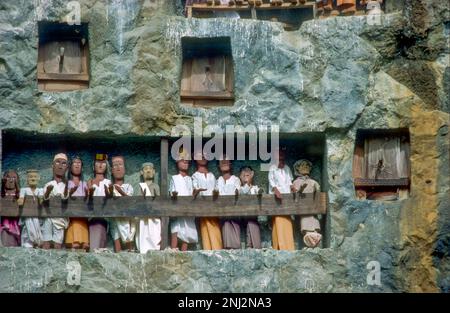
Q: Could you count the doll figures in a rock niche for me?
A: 13